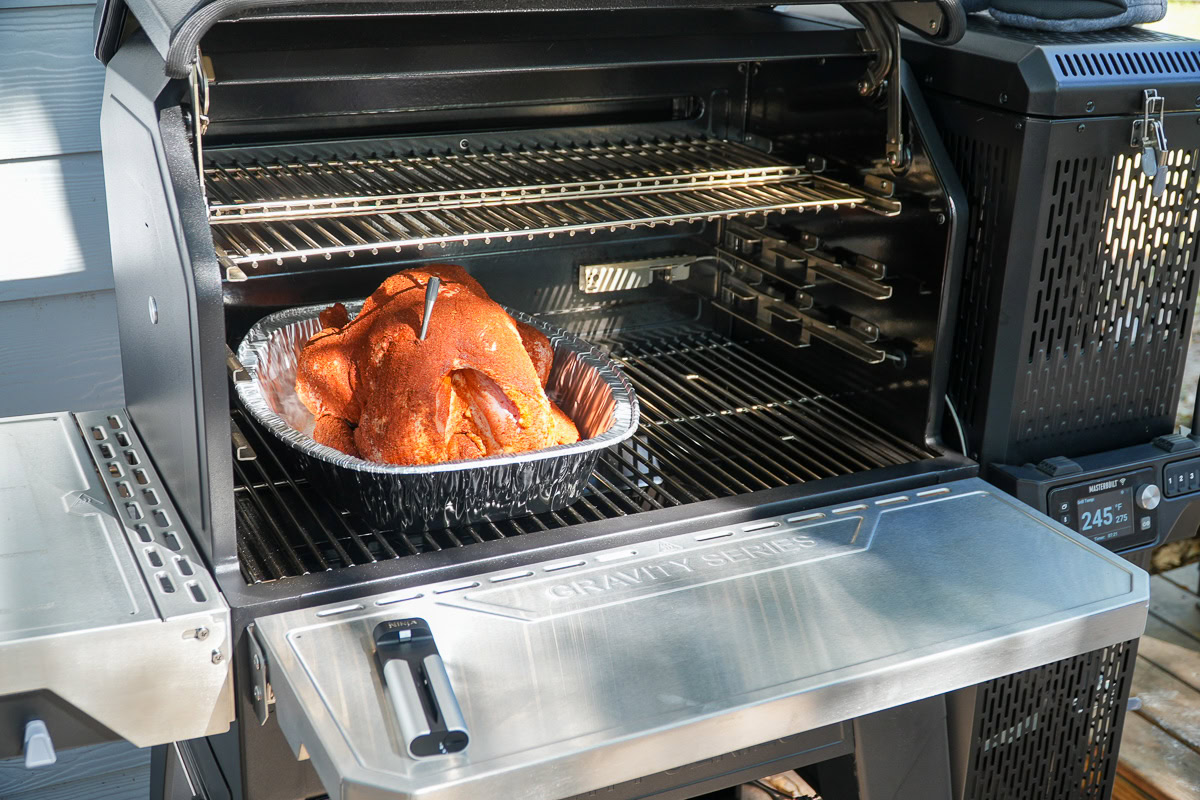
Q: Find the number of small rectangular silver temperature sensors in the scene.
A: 1